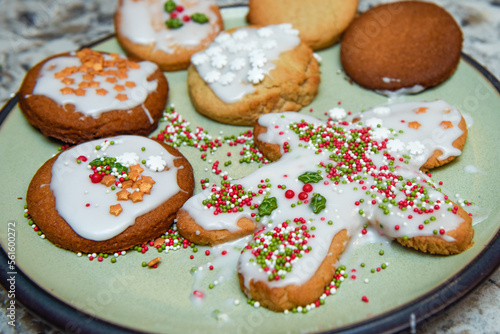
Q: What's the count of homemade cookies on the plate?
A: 7